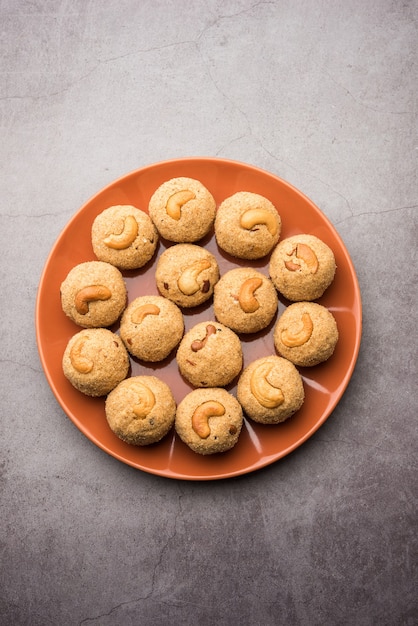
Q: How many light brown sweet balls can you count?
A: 14